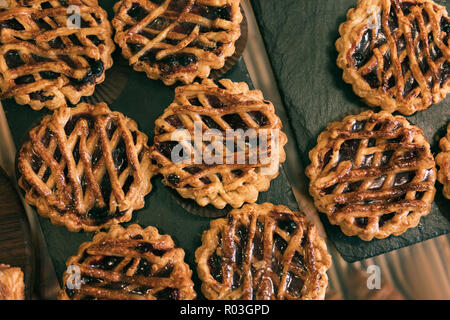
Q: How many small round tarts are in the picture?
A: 9